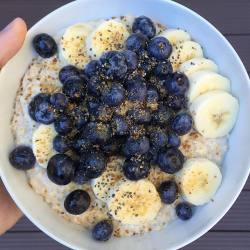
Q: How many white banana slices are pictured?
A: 11